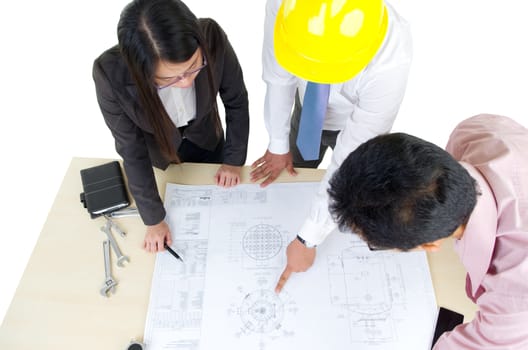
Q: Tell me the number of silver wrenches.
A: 3